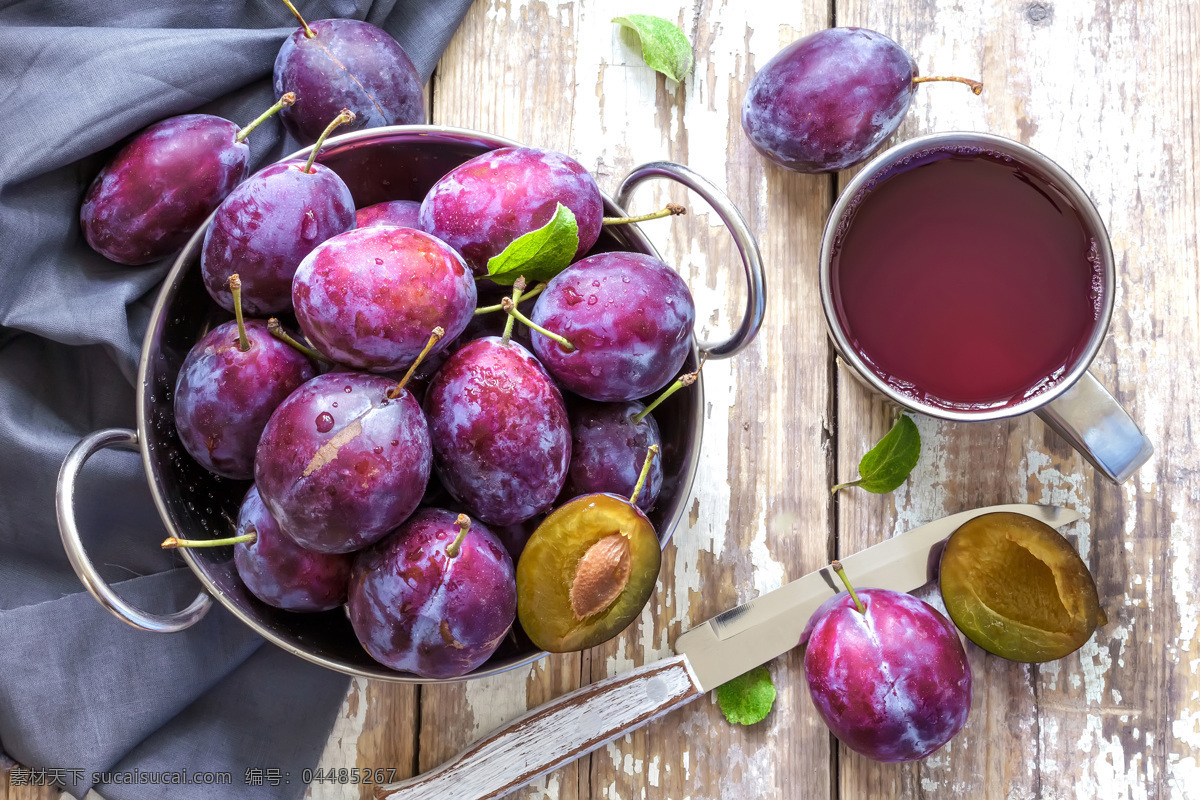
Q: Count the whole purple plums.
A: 15